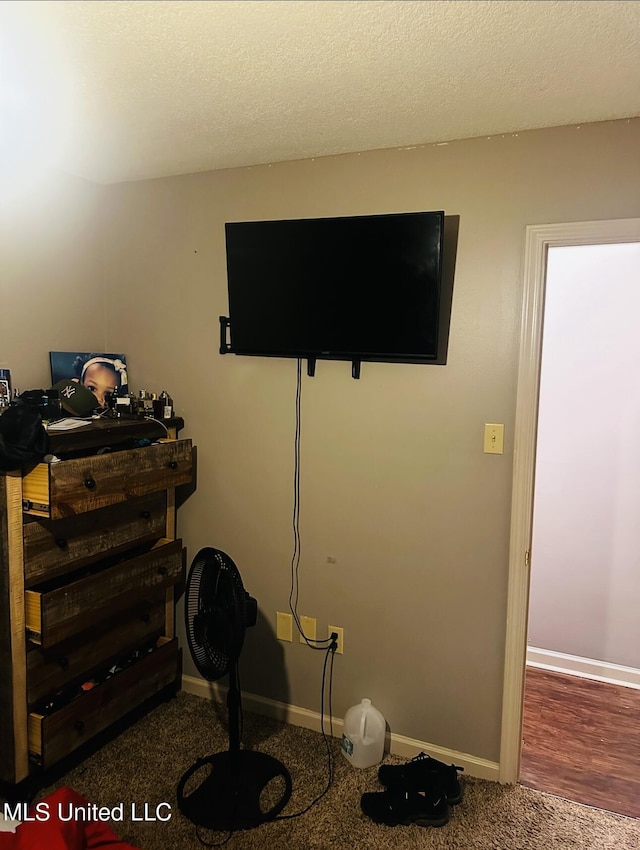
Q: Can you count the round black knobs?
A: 8